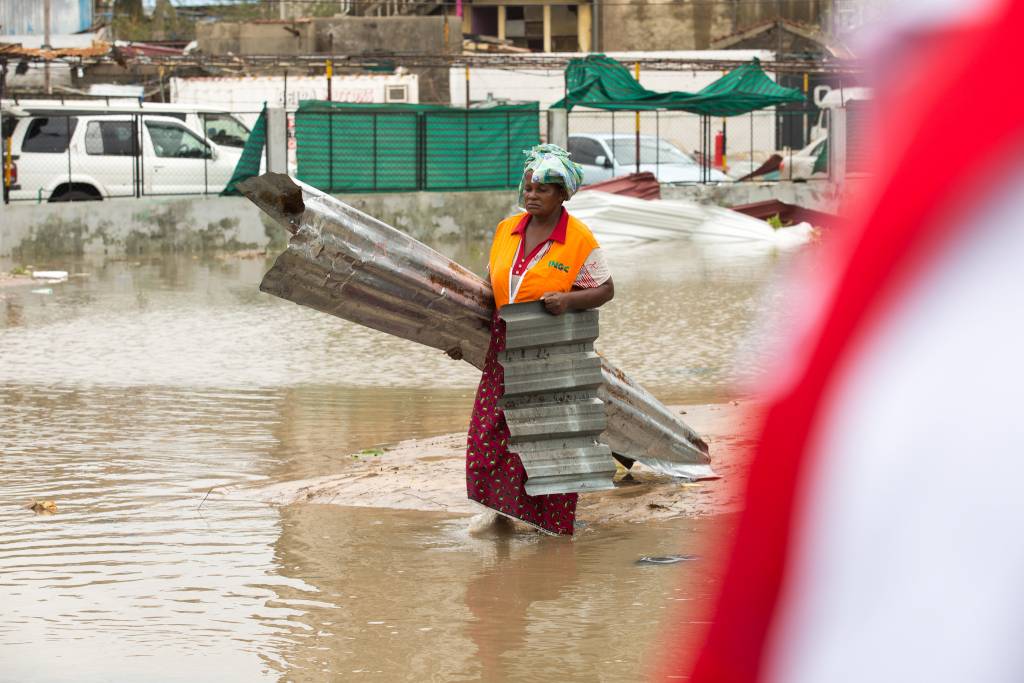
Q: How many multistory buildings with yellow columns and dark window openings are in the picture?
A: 1